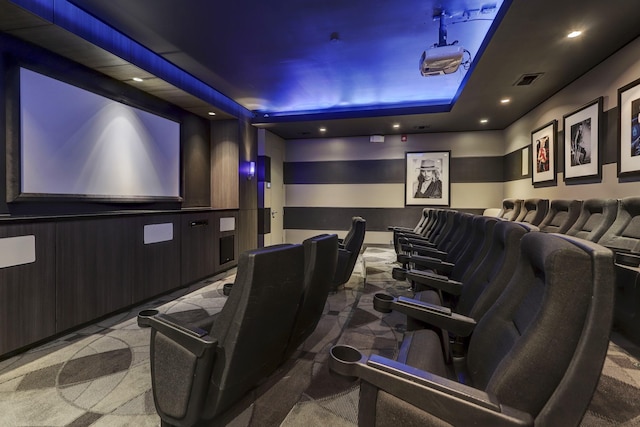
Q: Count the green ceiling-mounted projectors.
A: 0